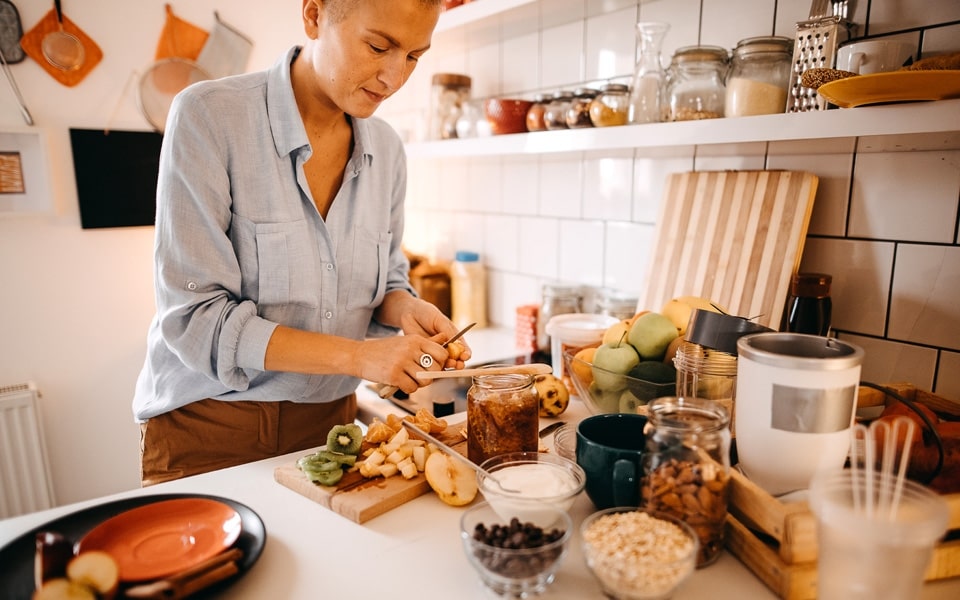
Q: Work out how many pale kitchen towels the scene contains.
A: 1